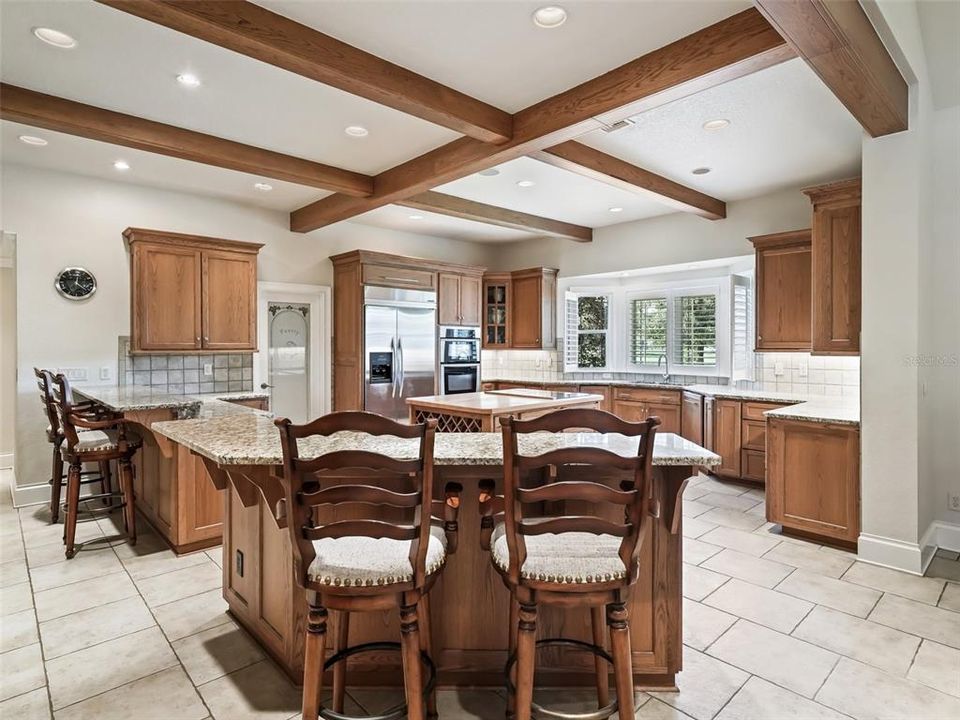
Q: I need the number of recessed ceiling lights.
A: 11